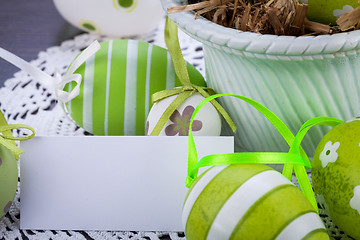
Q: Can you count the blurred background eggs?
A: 1